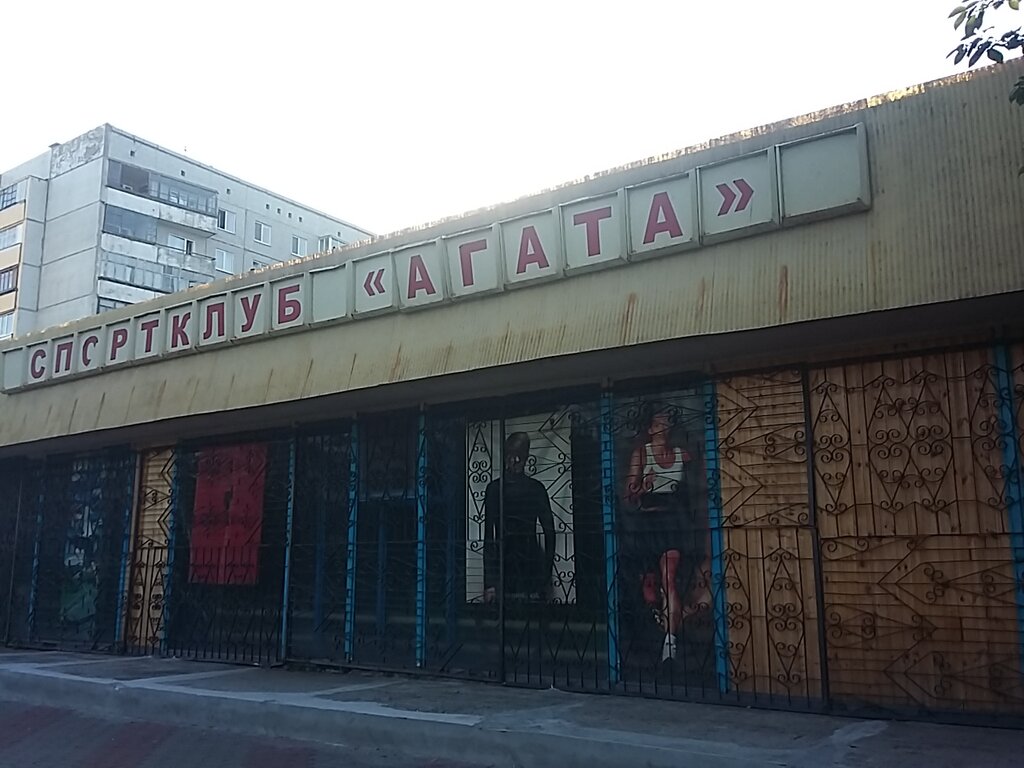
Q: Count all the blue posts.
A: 9